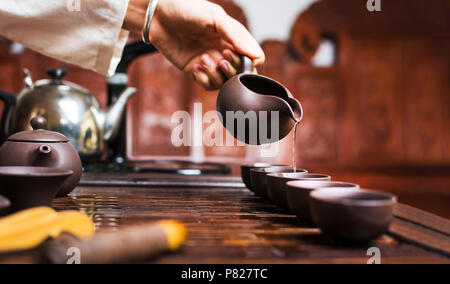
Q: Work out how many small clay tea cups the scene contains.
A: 5